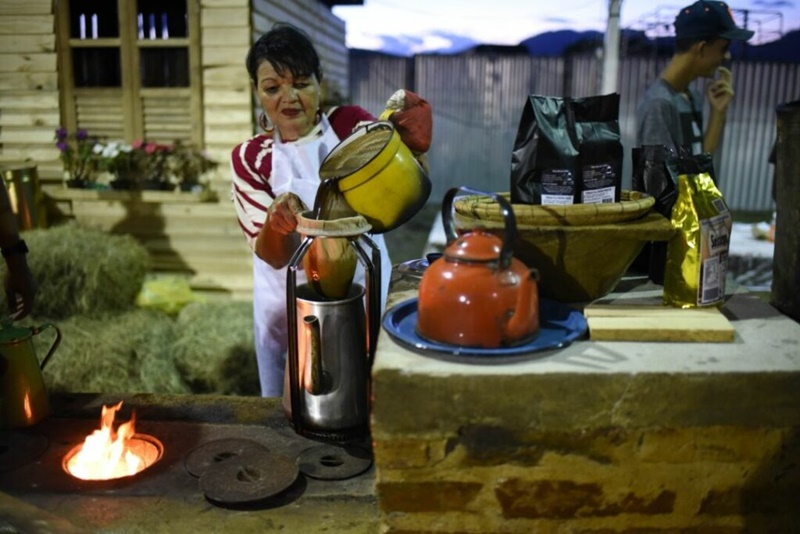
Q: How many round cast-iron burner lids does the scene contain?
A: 3